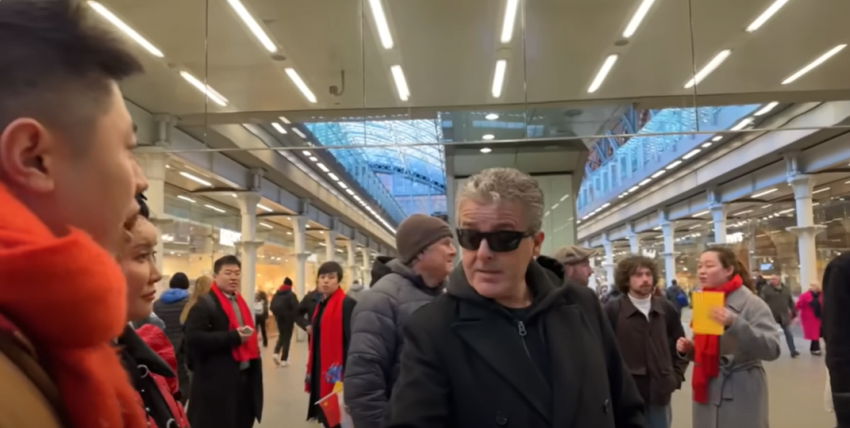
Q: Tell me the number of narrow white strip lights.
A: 13